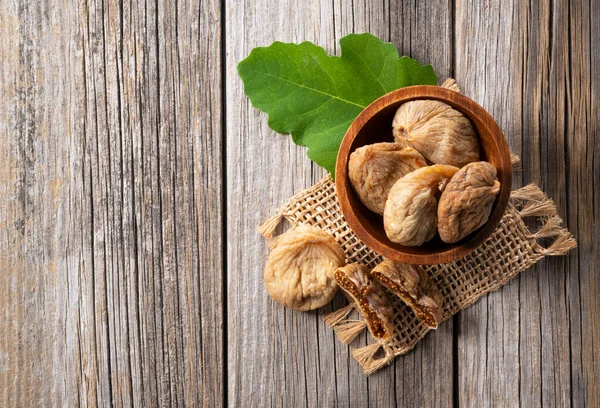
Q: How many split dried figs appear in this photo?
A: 2